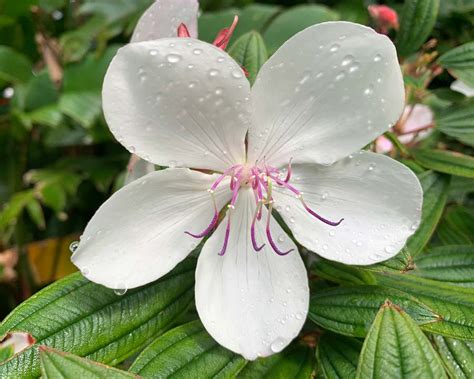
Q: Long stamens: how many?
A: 5